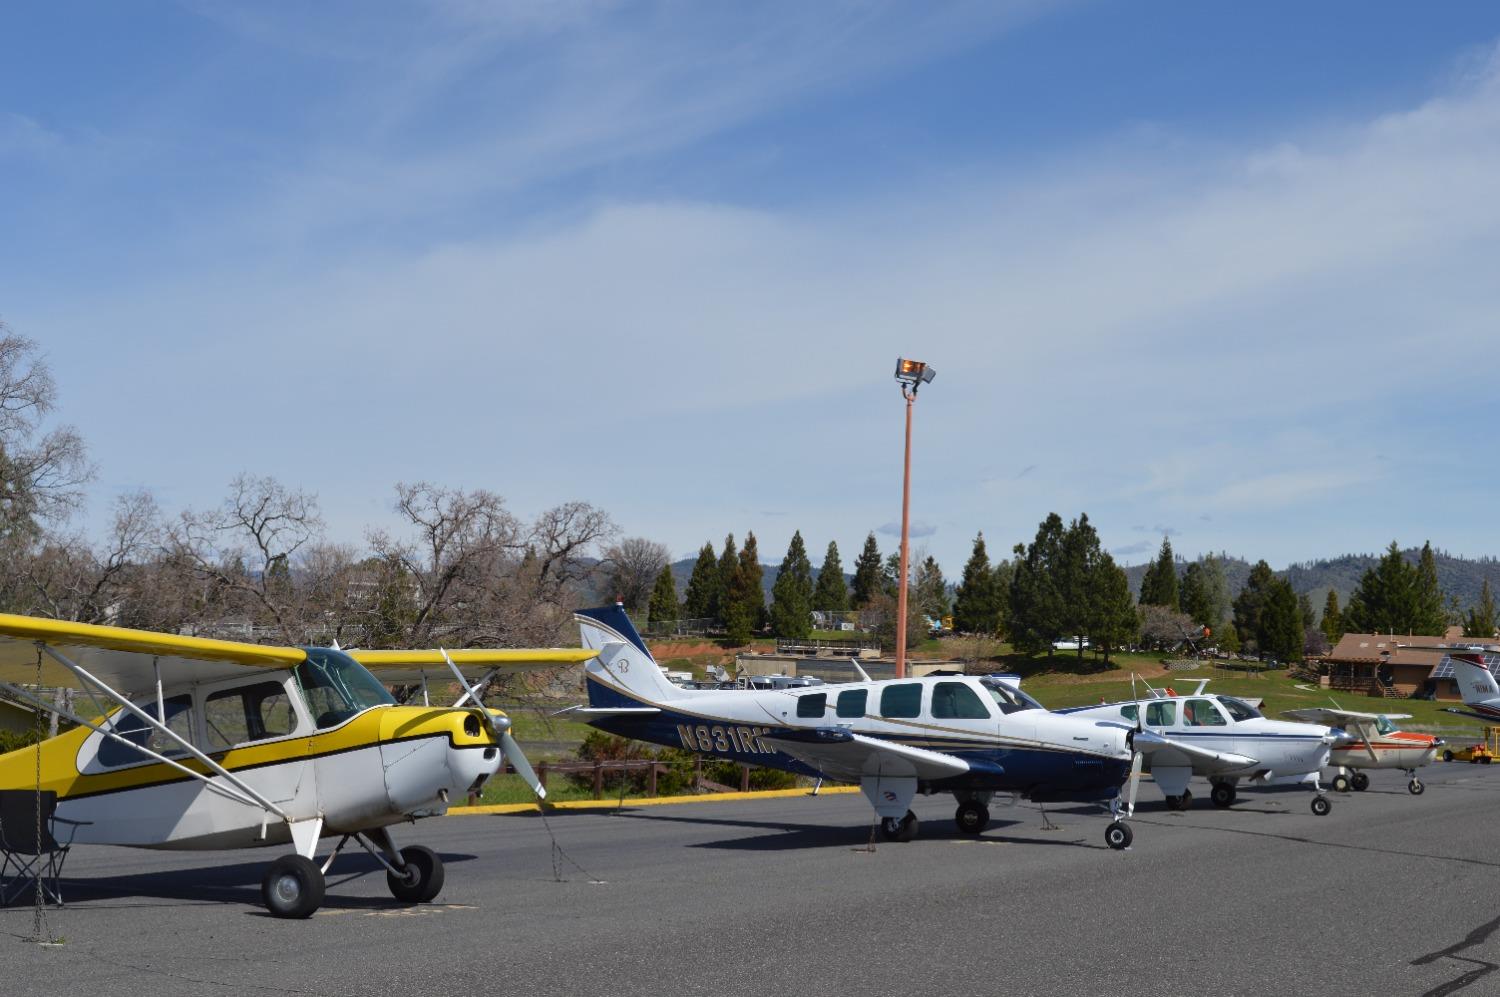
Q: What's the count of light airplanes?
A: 5